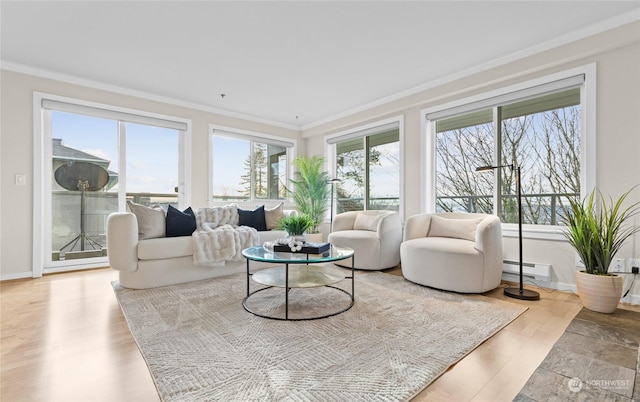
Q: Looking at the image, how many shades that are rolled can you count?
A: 4